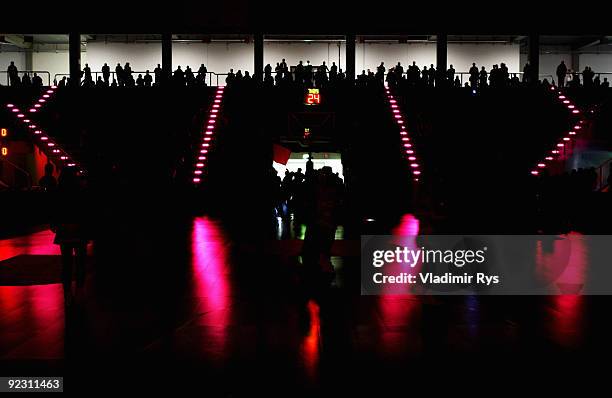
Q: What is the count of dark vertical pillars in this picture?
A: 6